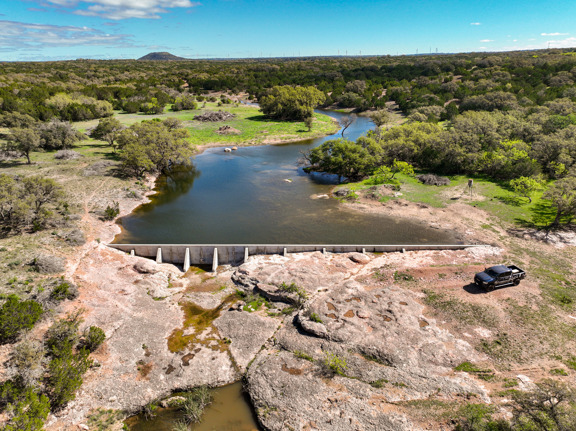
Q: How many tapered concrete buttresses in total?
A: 9